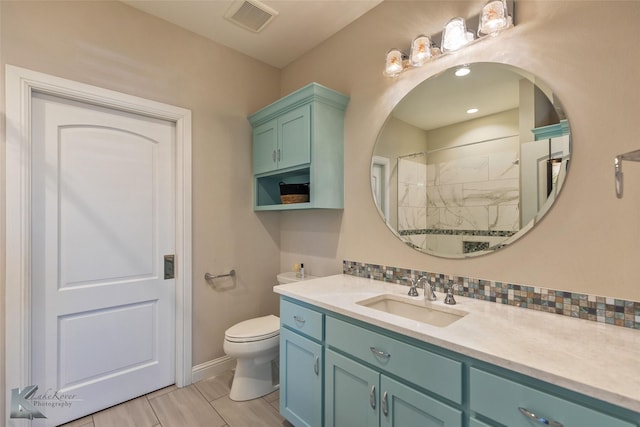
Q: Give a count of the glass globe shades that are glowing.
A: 4